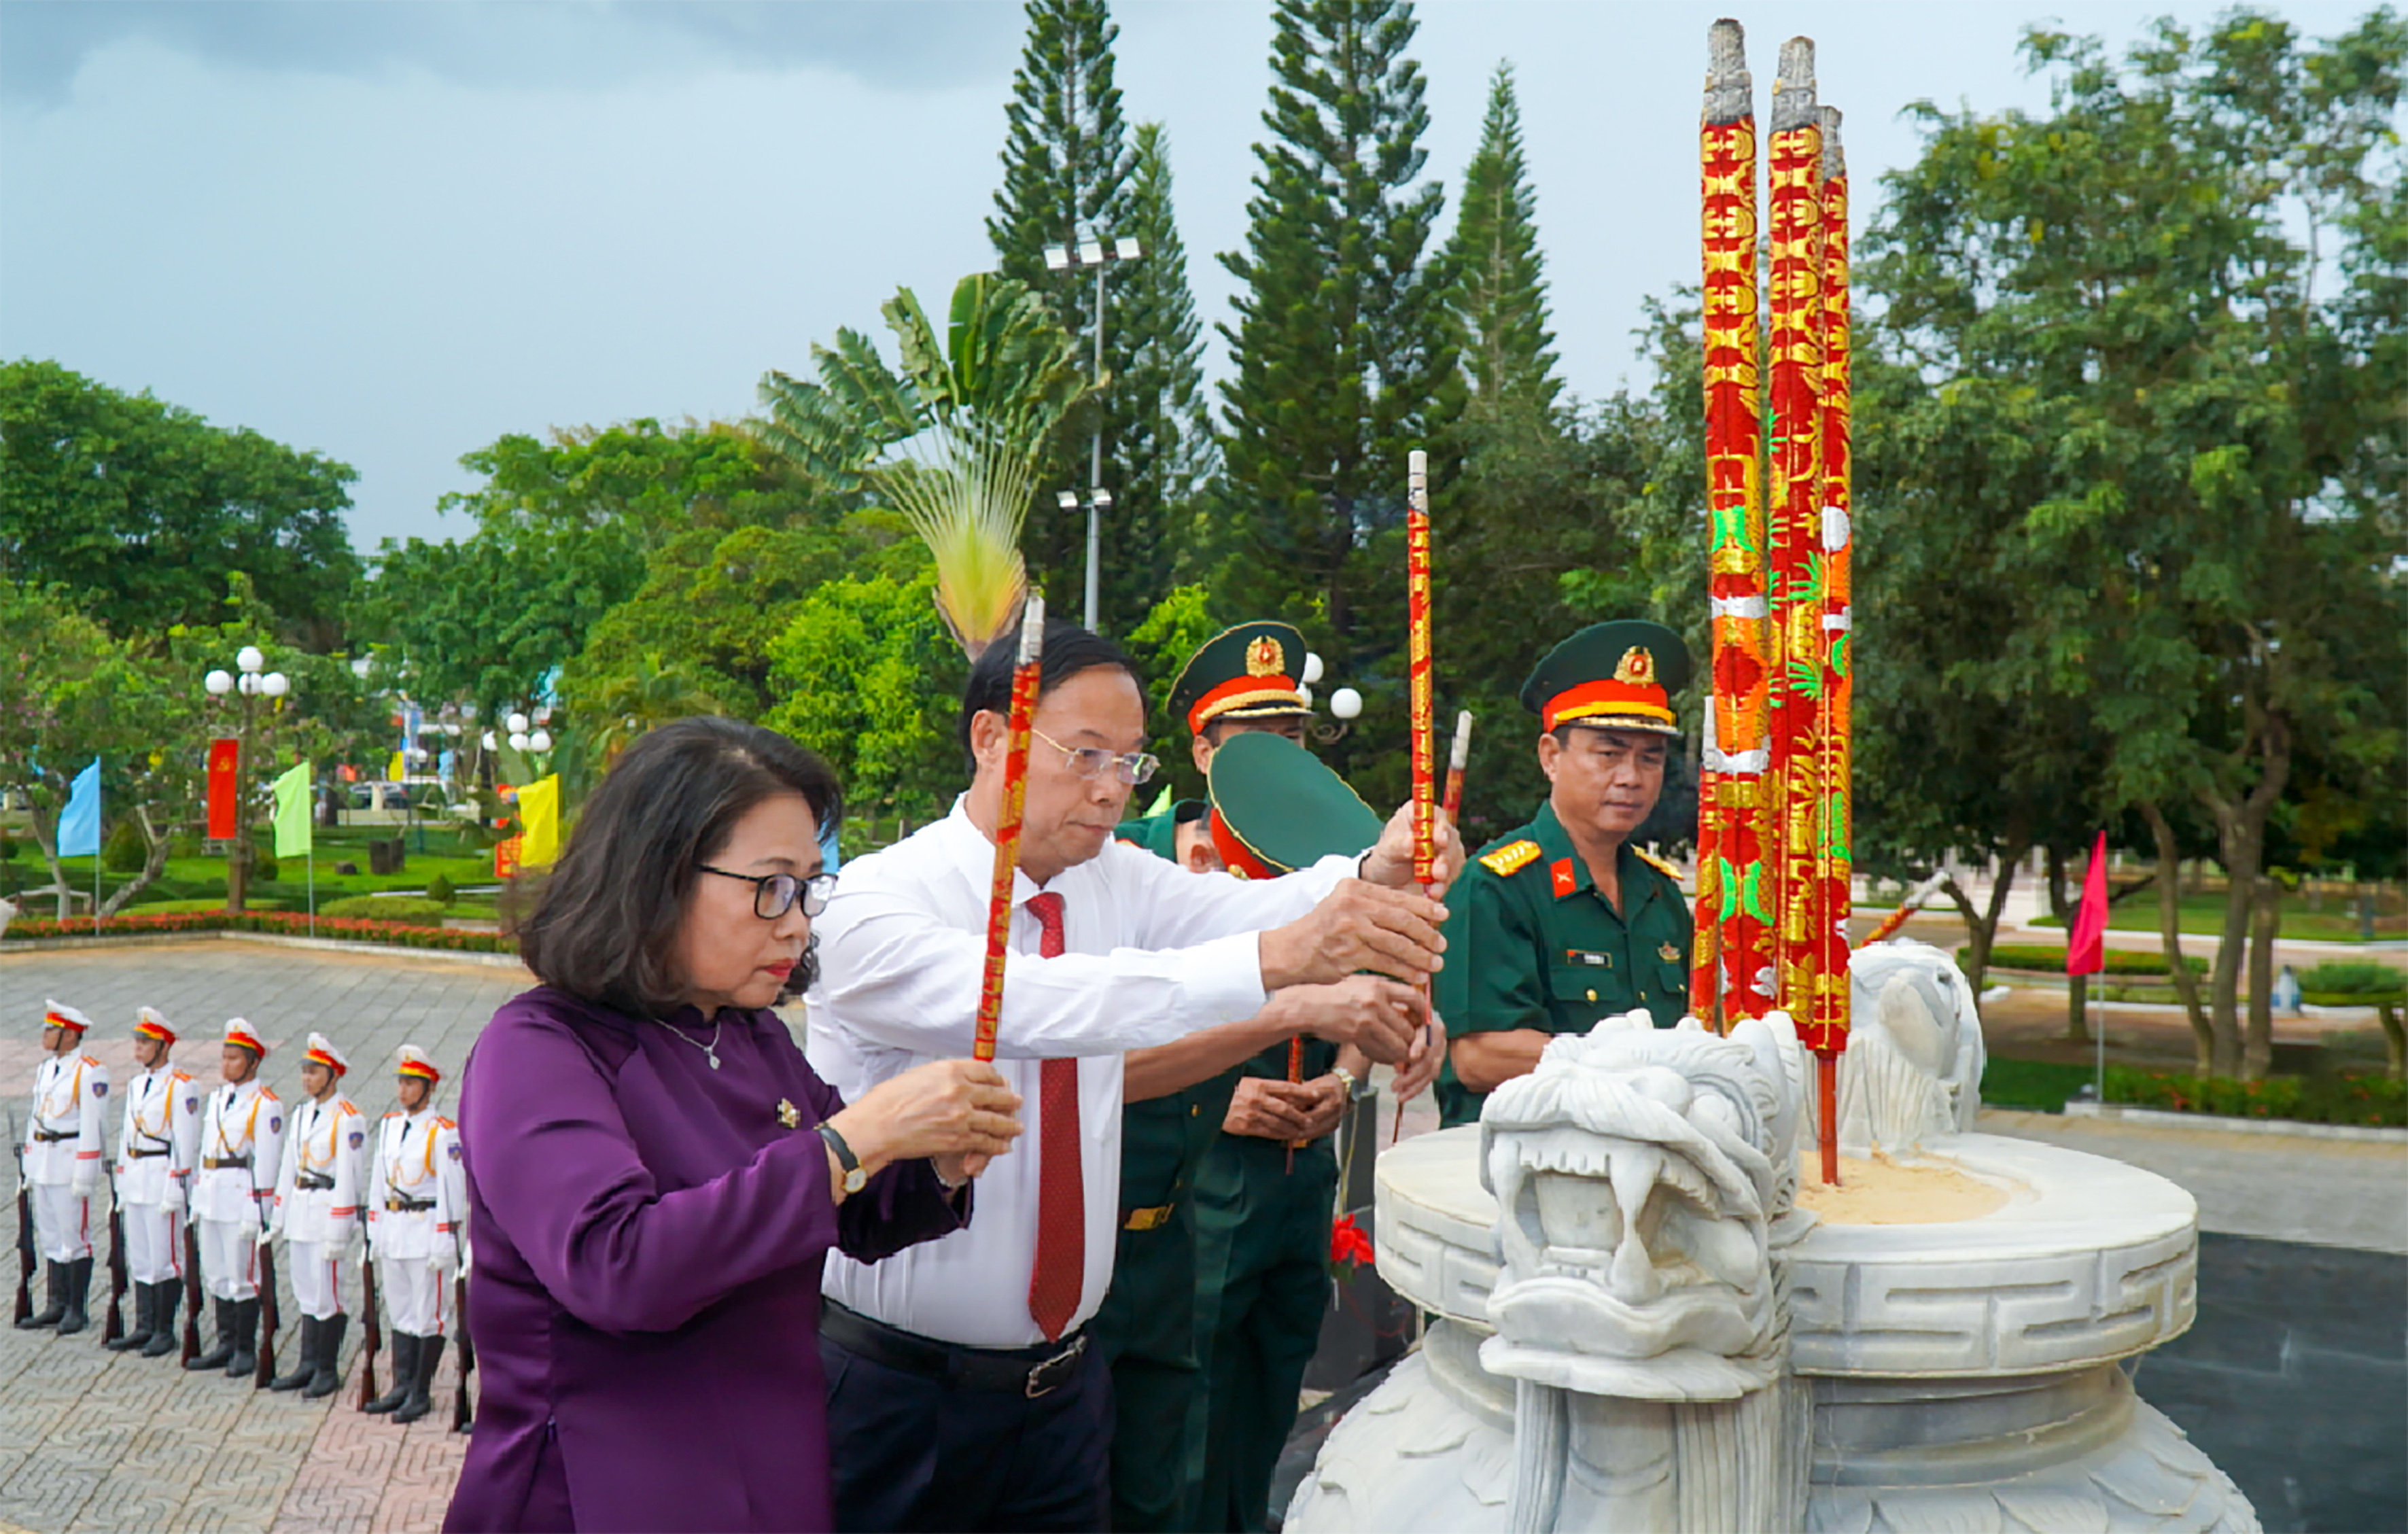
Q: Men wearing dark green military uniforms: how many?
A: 3